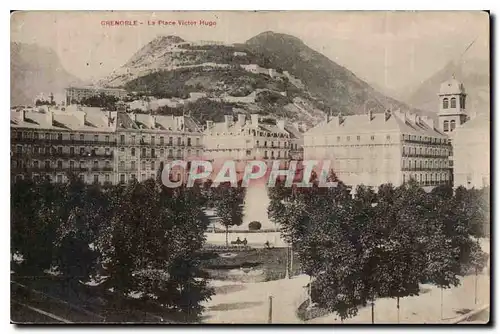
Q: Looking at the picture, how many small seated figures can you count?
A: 2